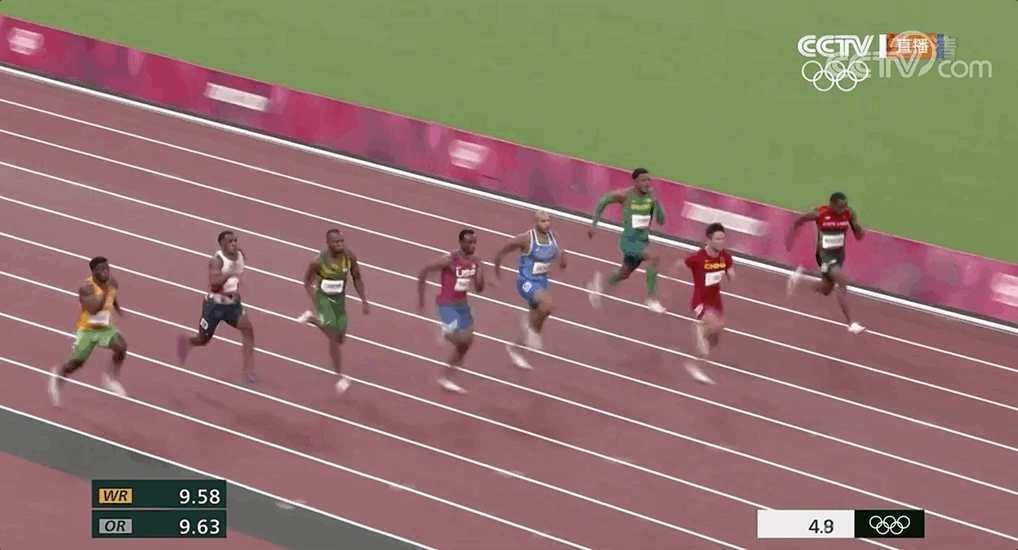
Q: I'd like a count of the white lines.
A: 10